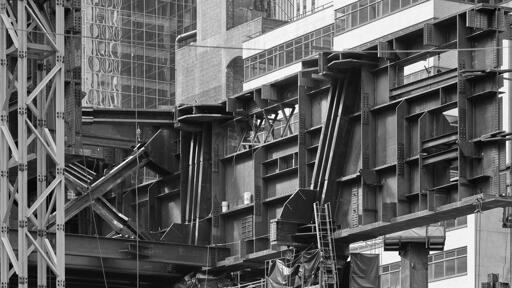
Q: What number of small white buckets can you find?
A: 2